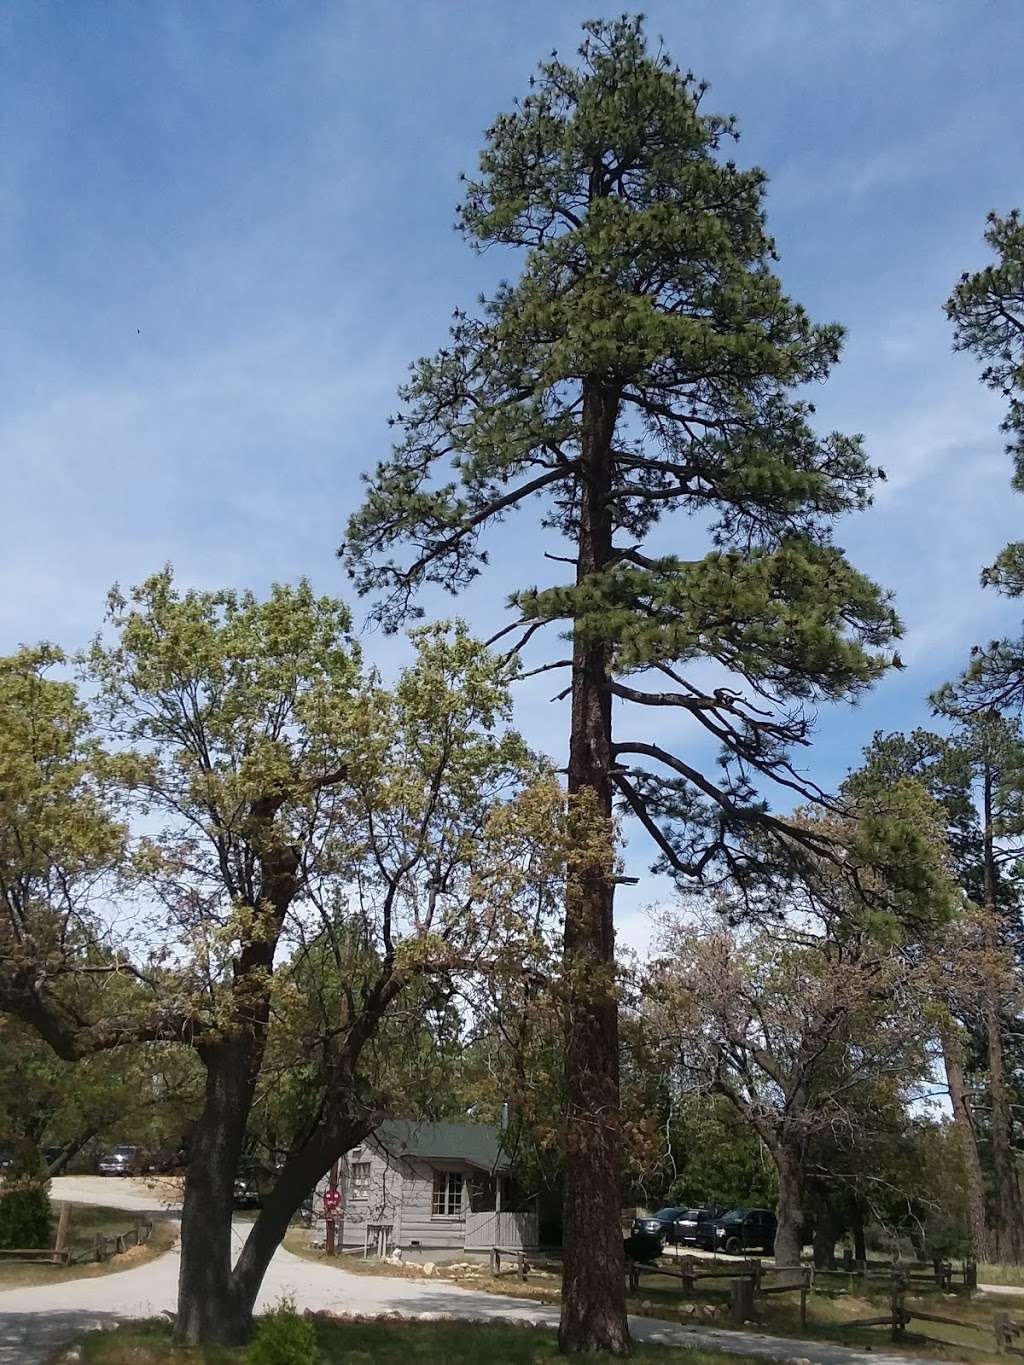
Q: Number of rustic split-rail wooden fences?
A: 2